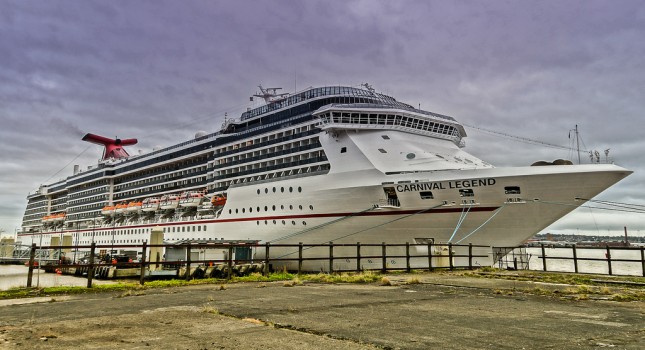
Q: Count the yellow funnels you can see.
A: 0